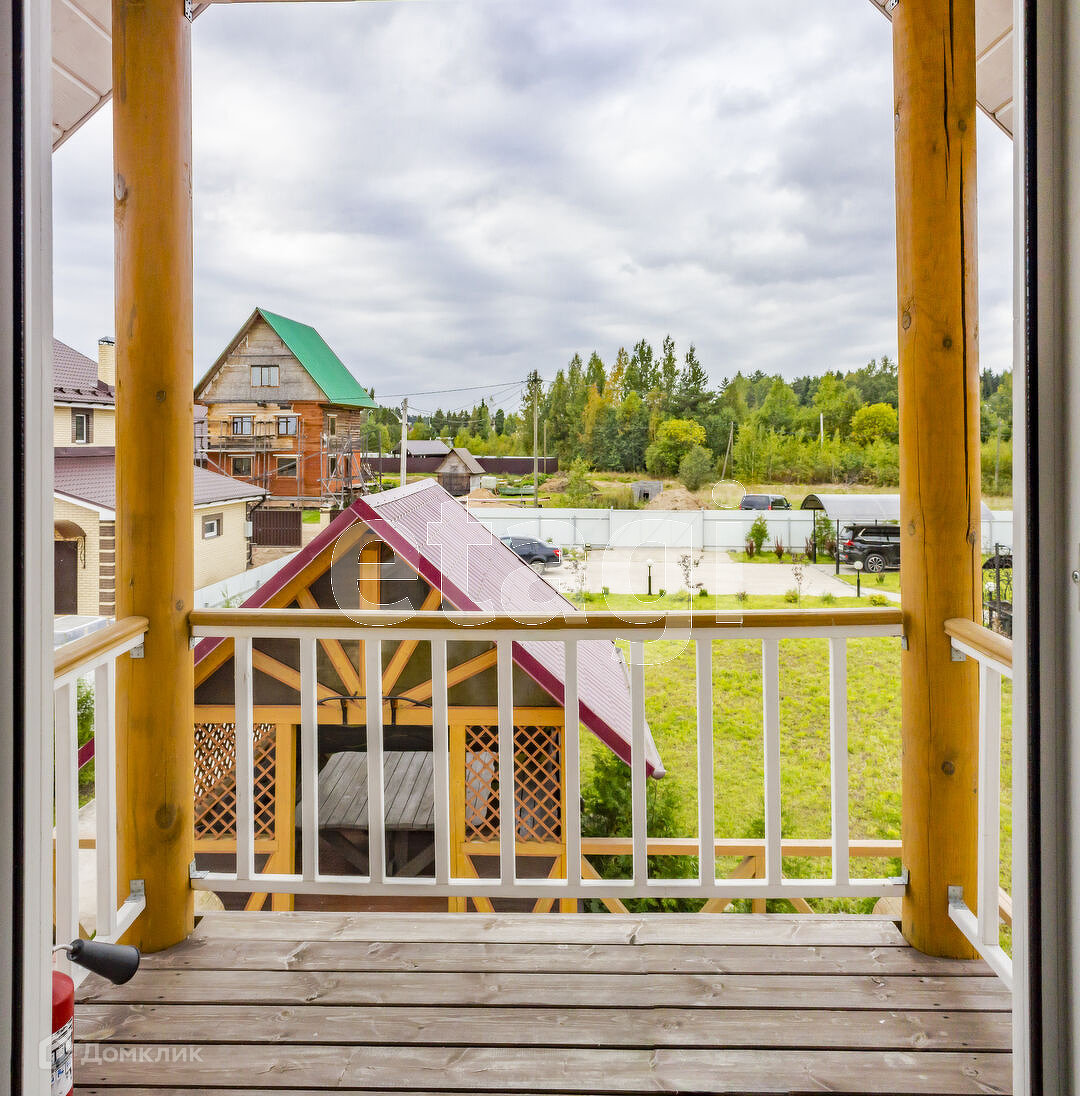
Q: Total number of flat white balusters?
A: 13